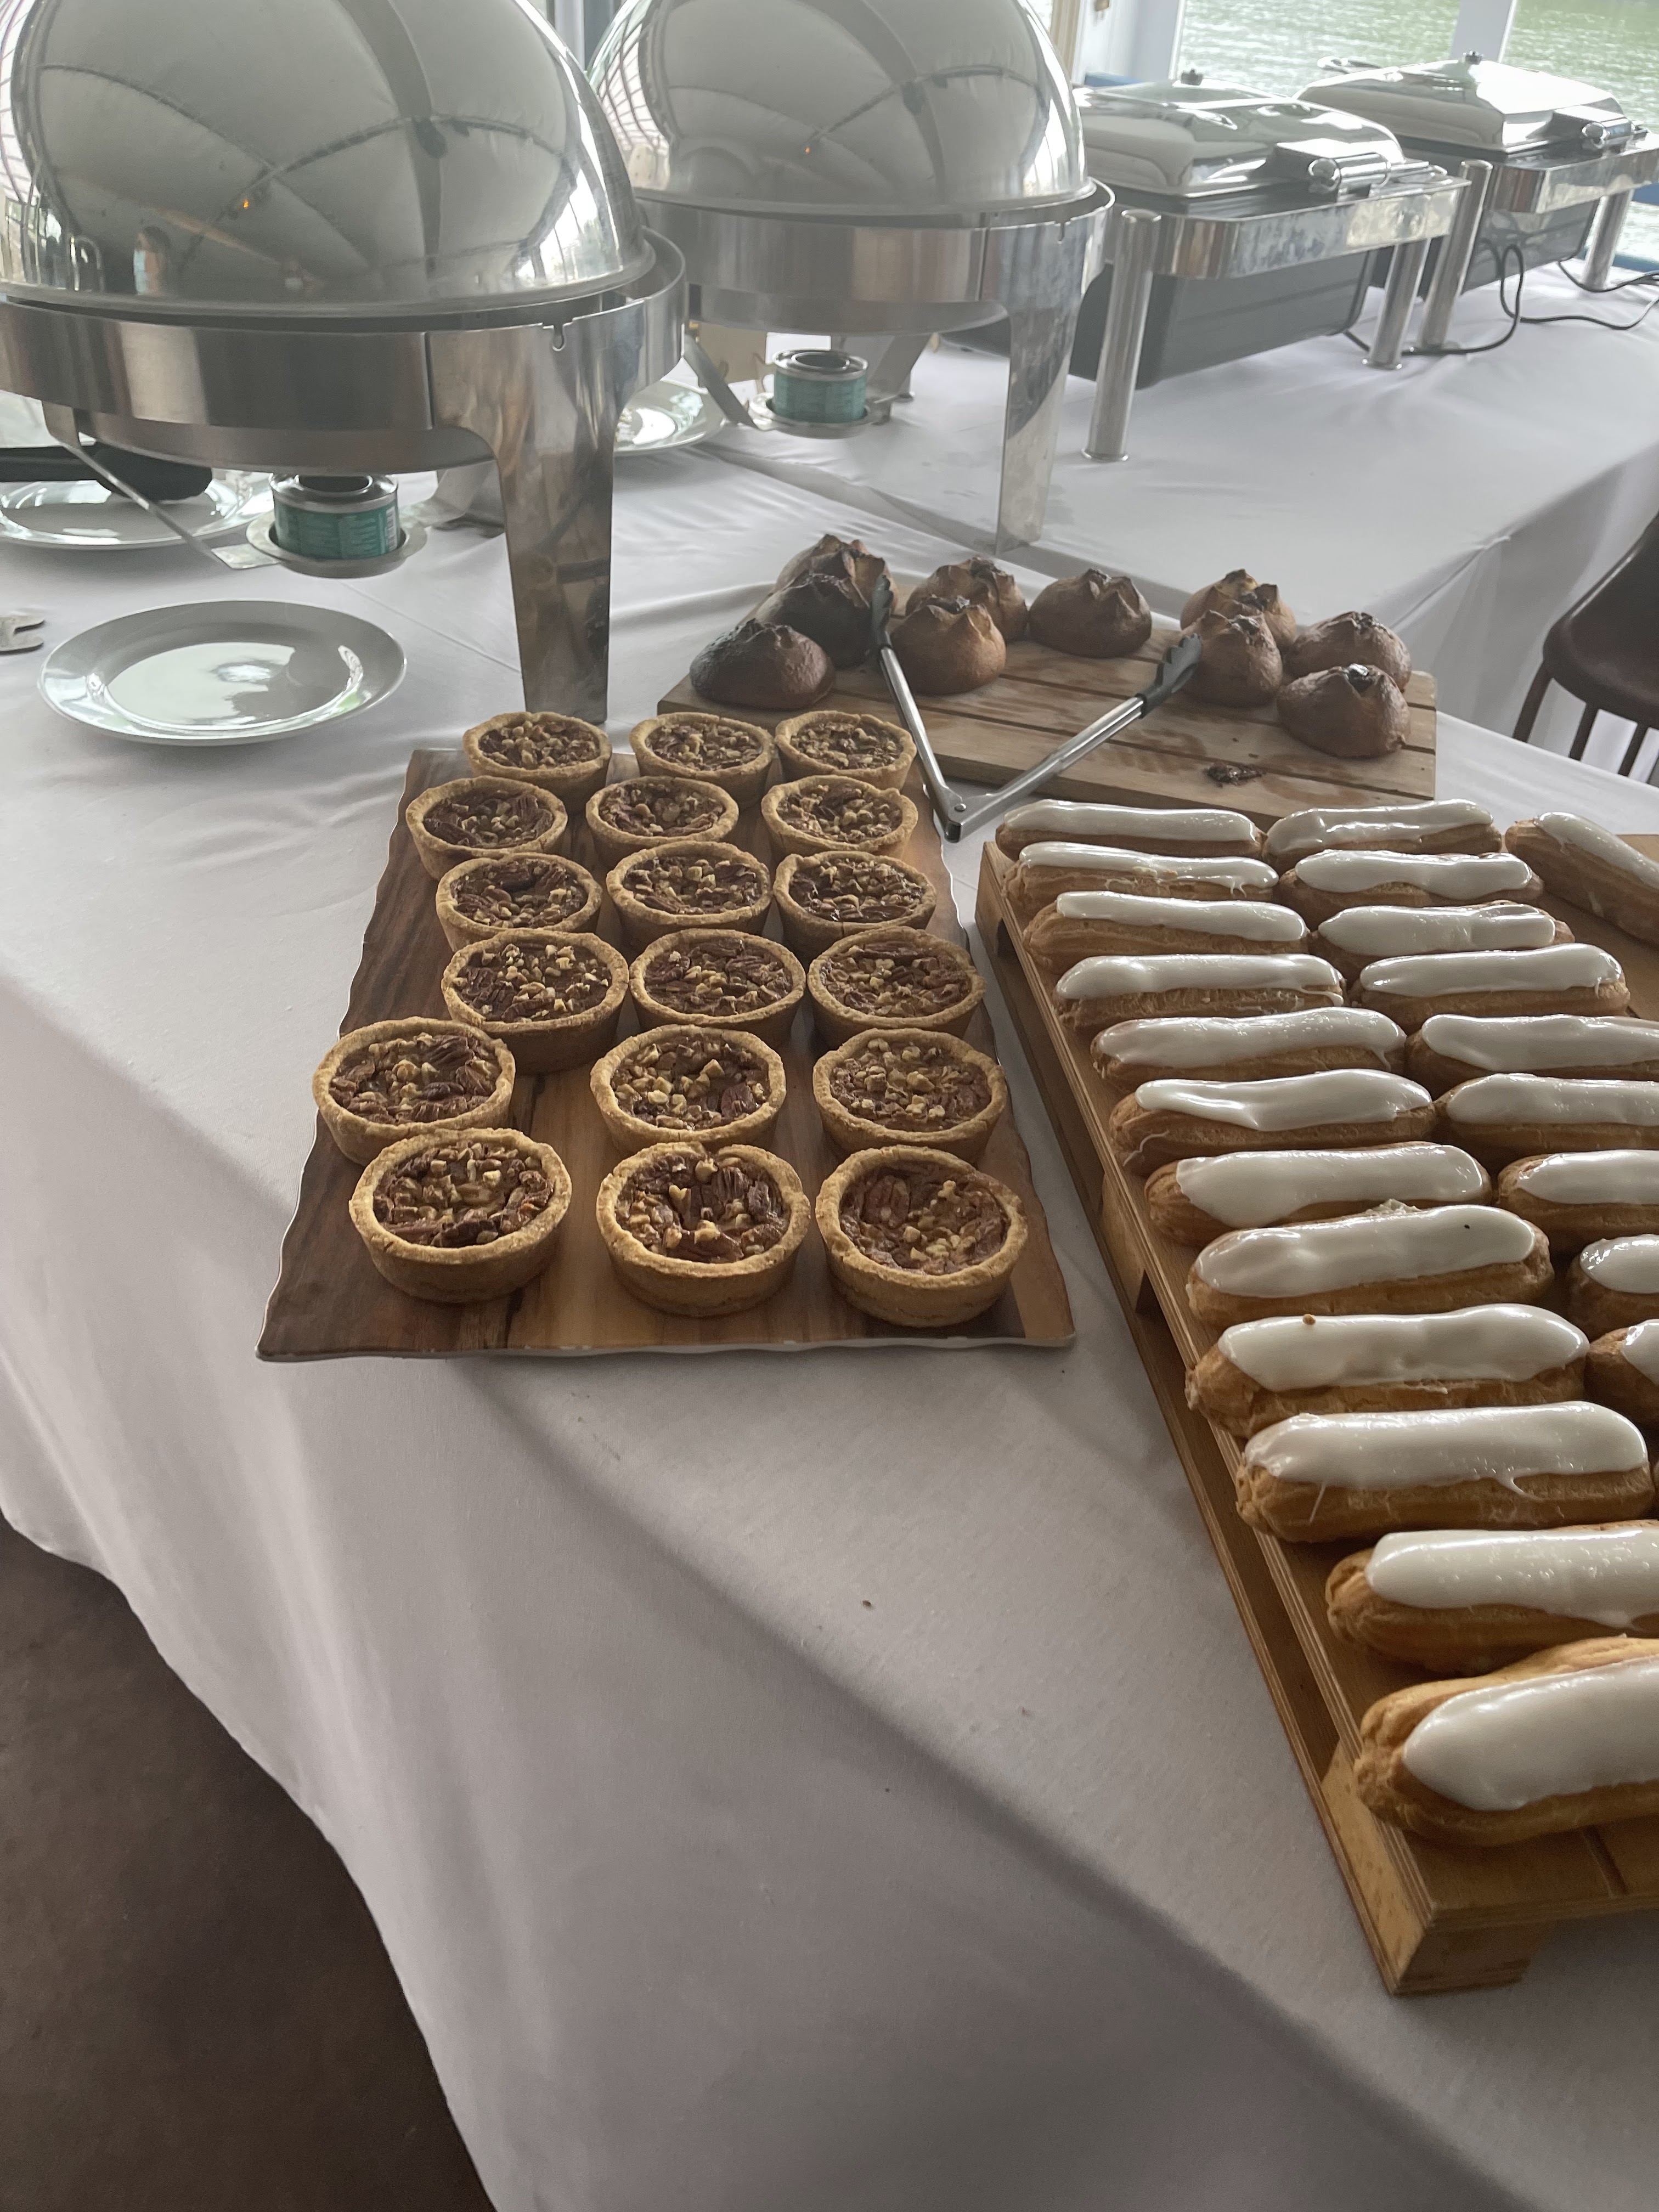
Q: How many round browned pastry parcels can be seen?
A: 10